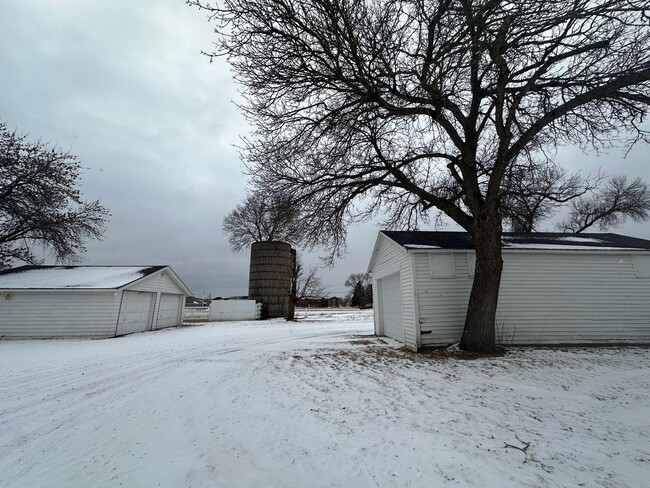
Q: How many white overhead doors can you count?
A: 3